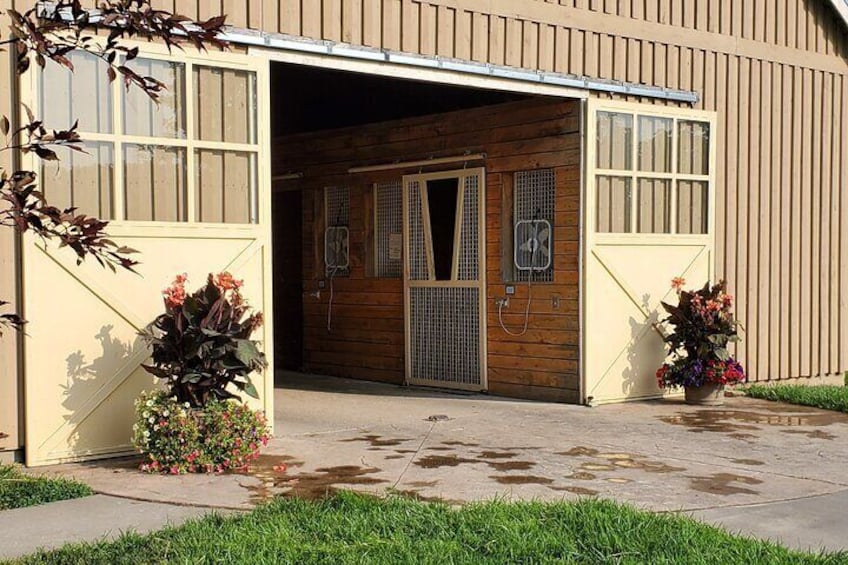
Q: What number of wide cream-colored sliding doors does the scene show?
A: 2